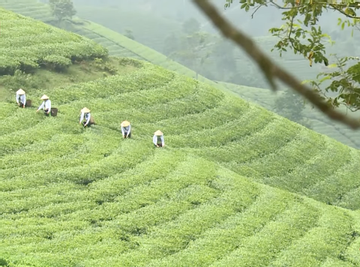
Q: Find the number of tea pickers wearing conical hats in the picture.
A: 5